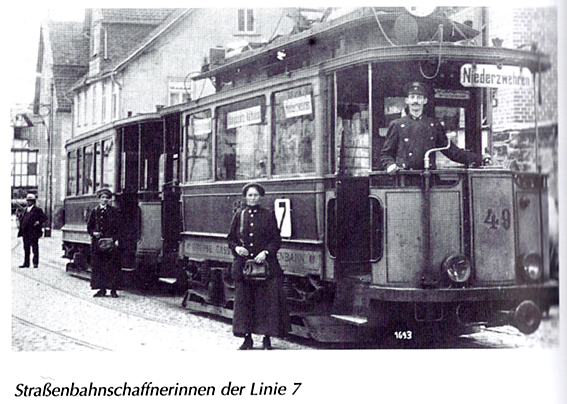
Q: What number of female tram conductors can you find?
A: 2